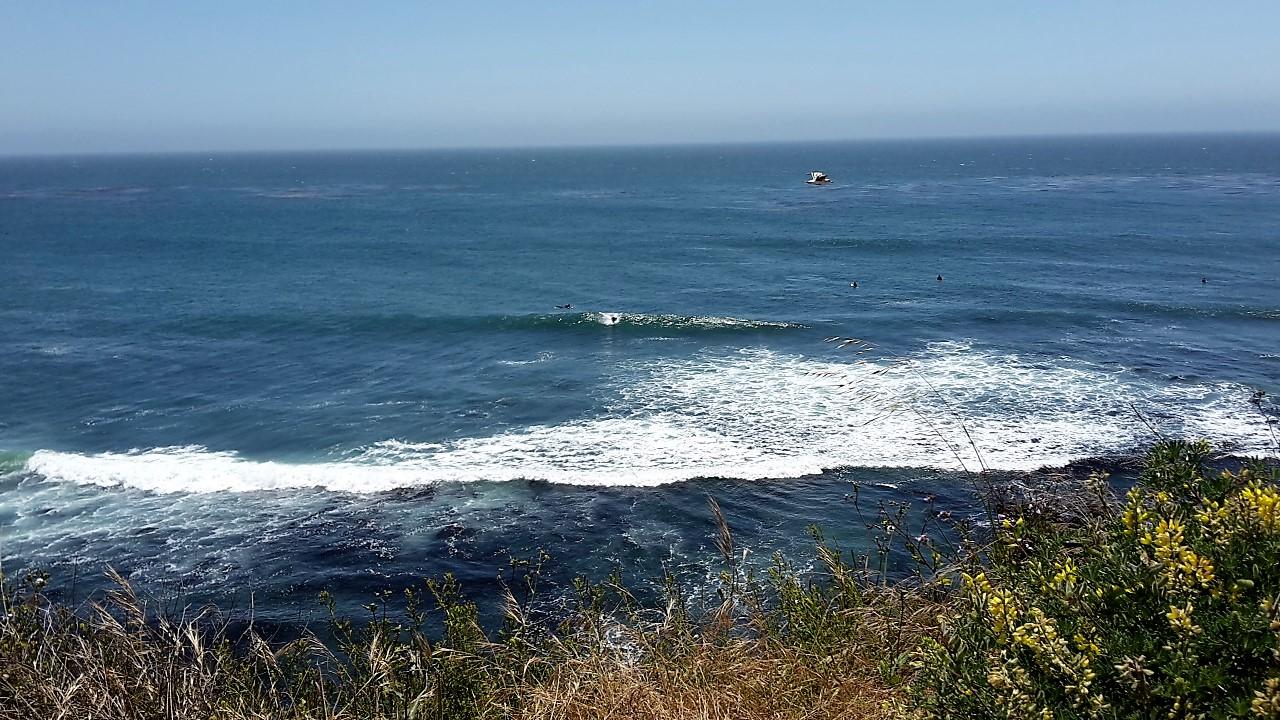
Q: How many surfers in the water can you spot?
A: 5